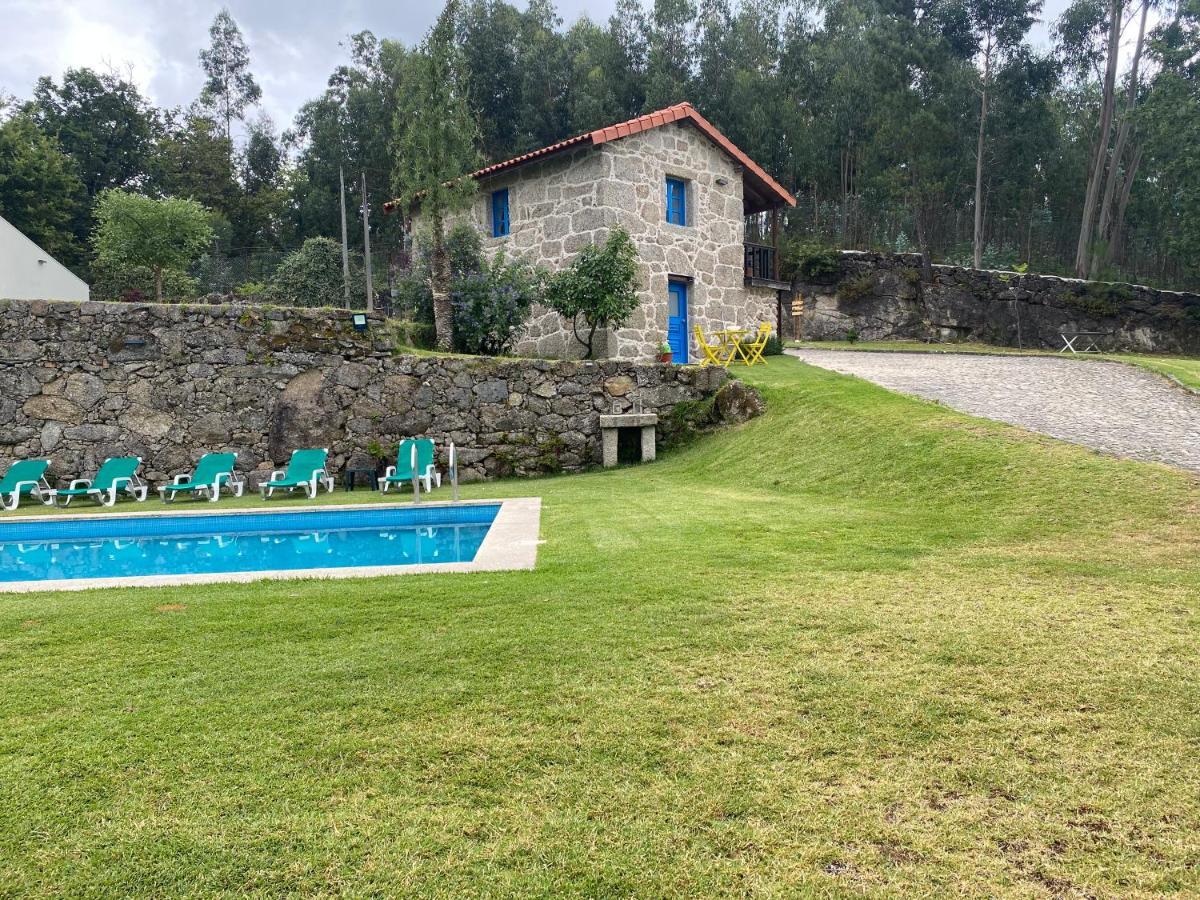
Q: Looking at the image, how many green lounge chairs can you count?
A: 5